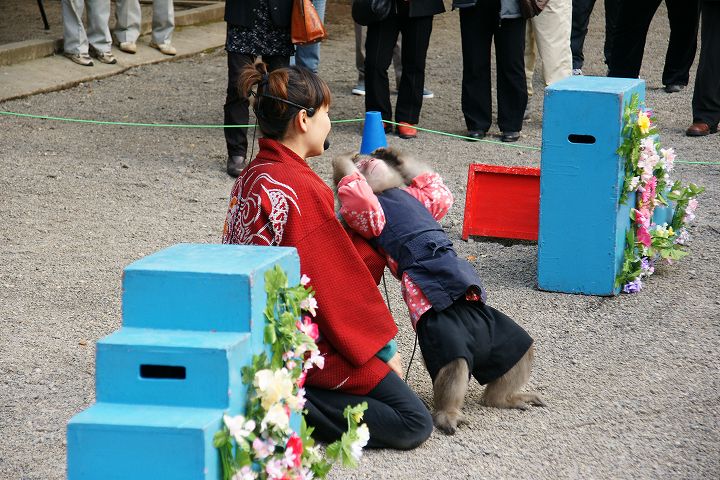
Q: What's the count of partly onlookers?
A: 11